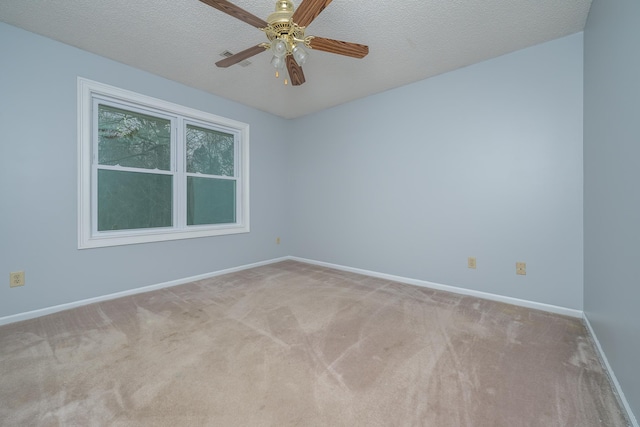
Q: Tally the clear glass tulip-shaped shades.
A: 3